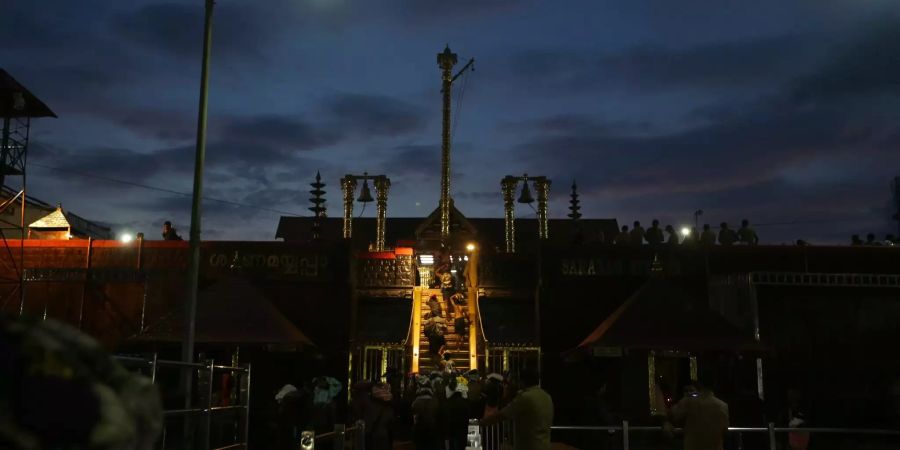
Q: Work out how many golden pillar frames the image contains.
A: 2